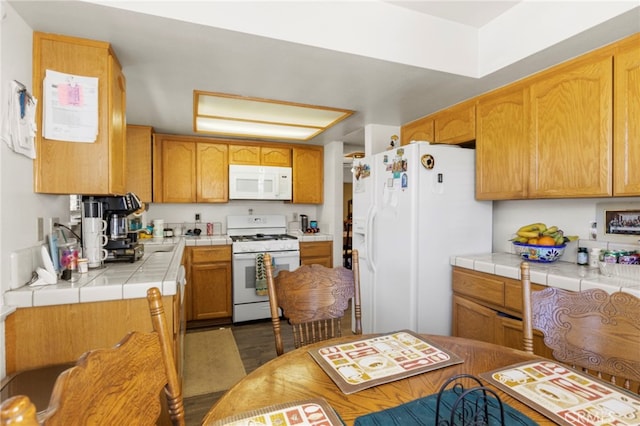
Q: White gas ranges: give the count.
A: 1